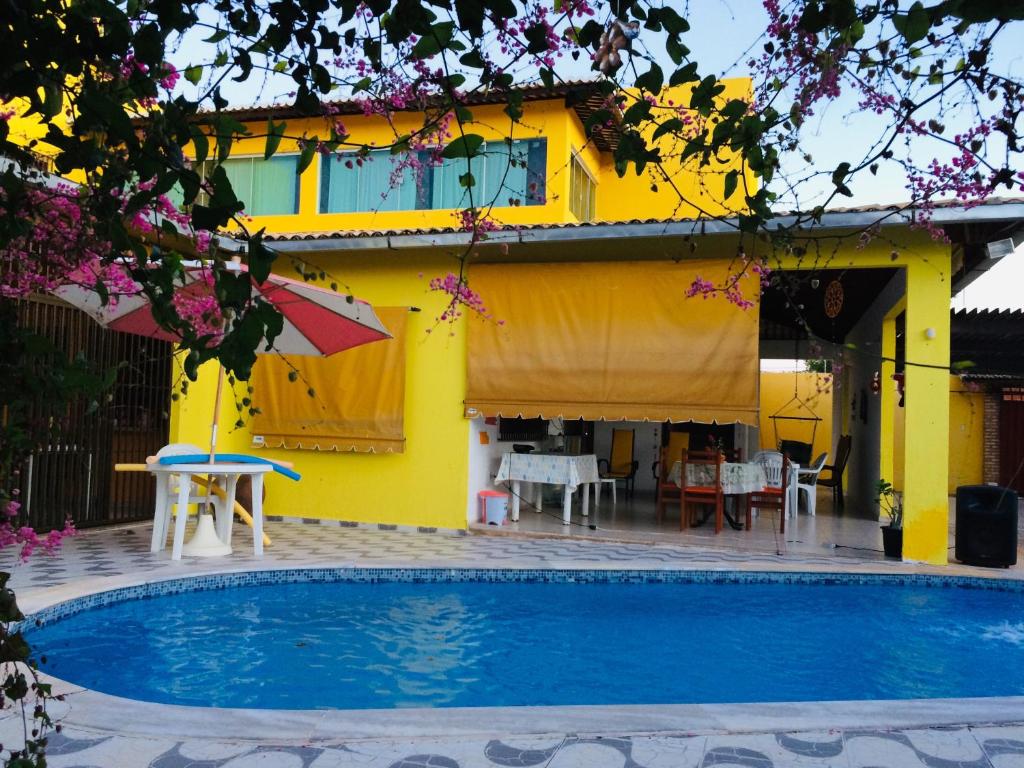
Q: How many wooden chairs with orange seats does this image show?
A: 3